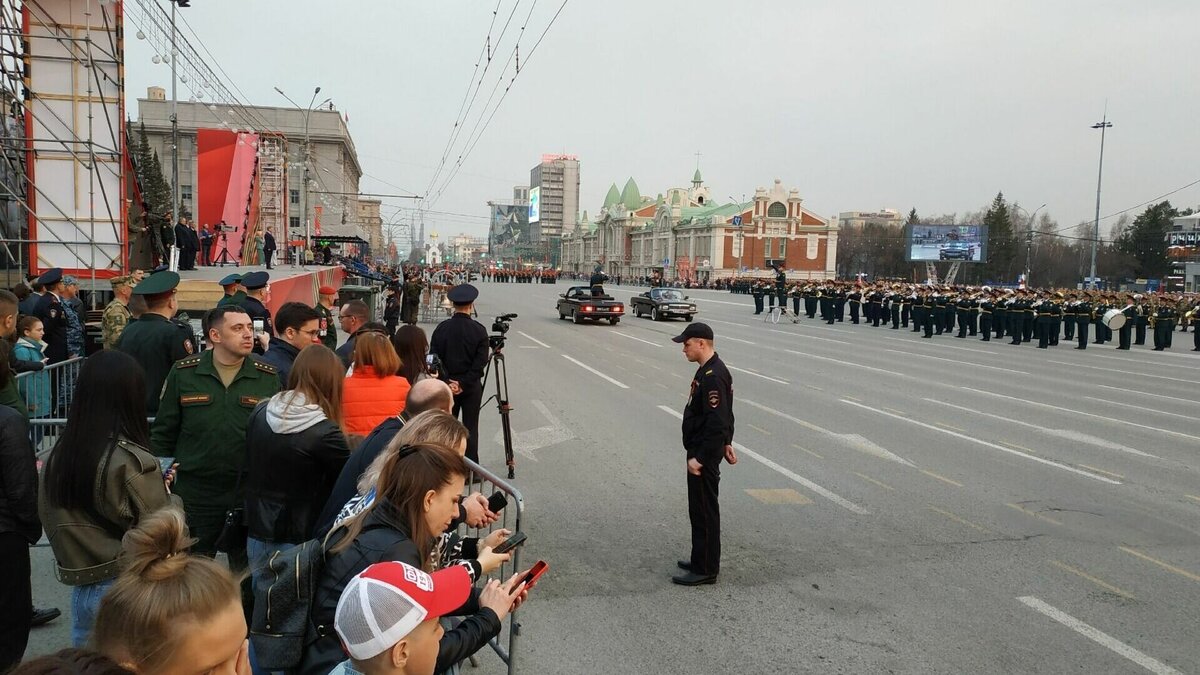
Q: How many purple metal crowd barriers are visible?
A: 0